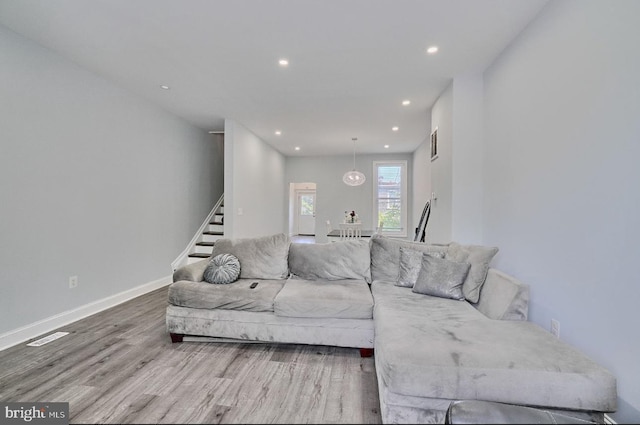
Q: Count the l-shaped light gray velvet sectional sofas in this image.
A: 1